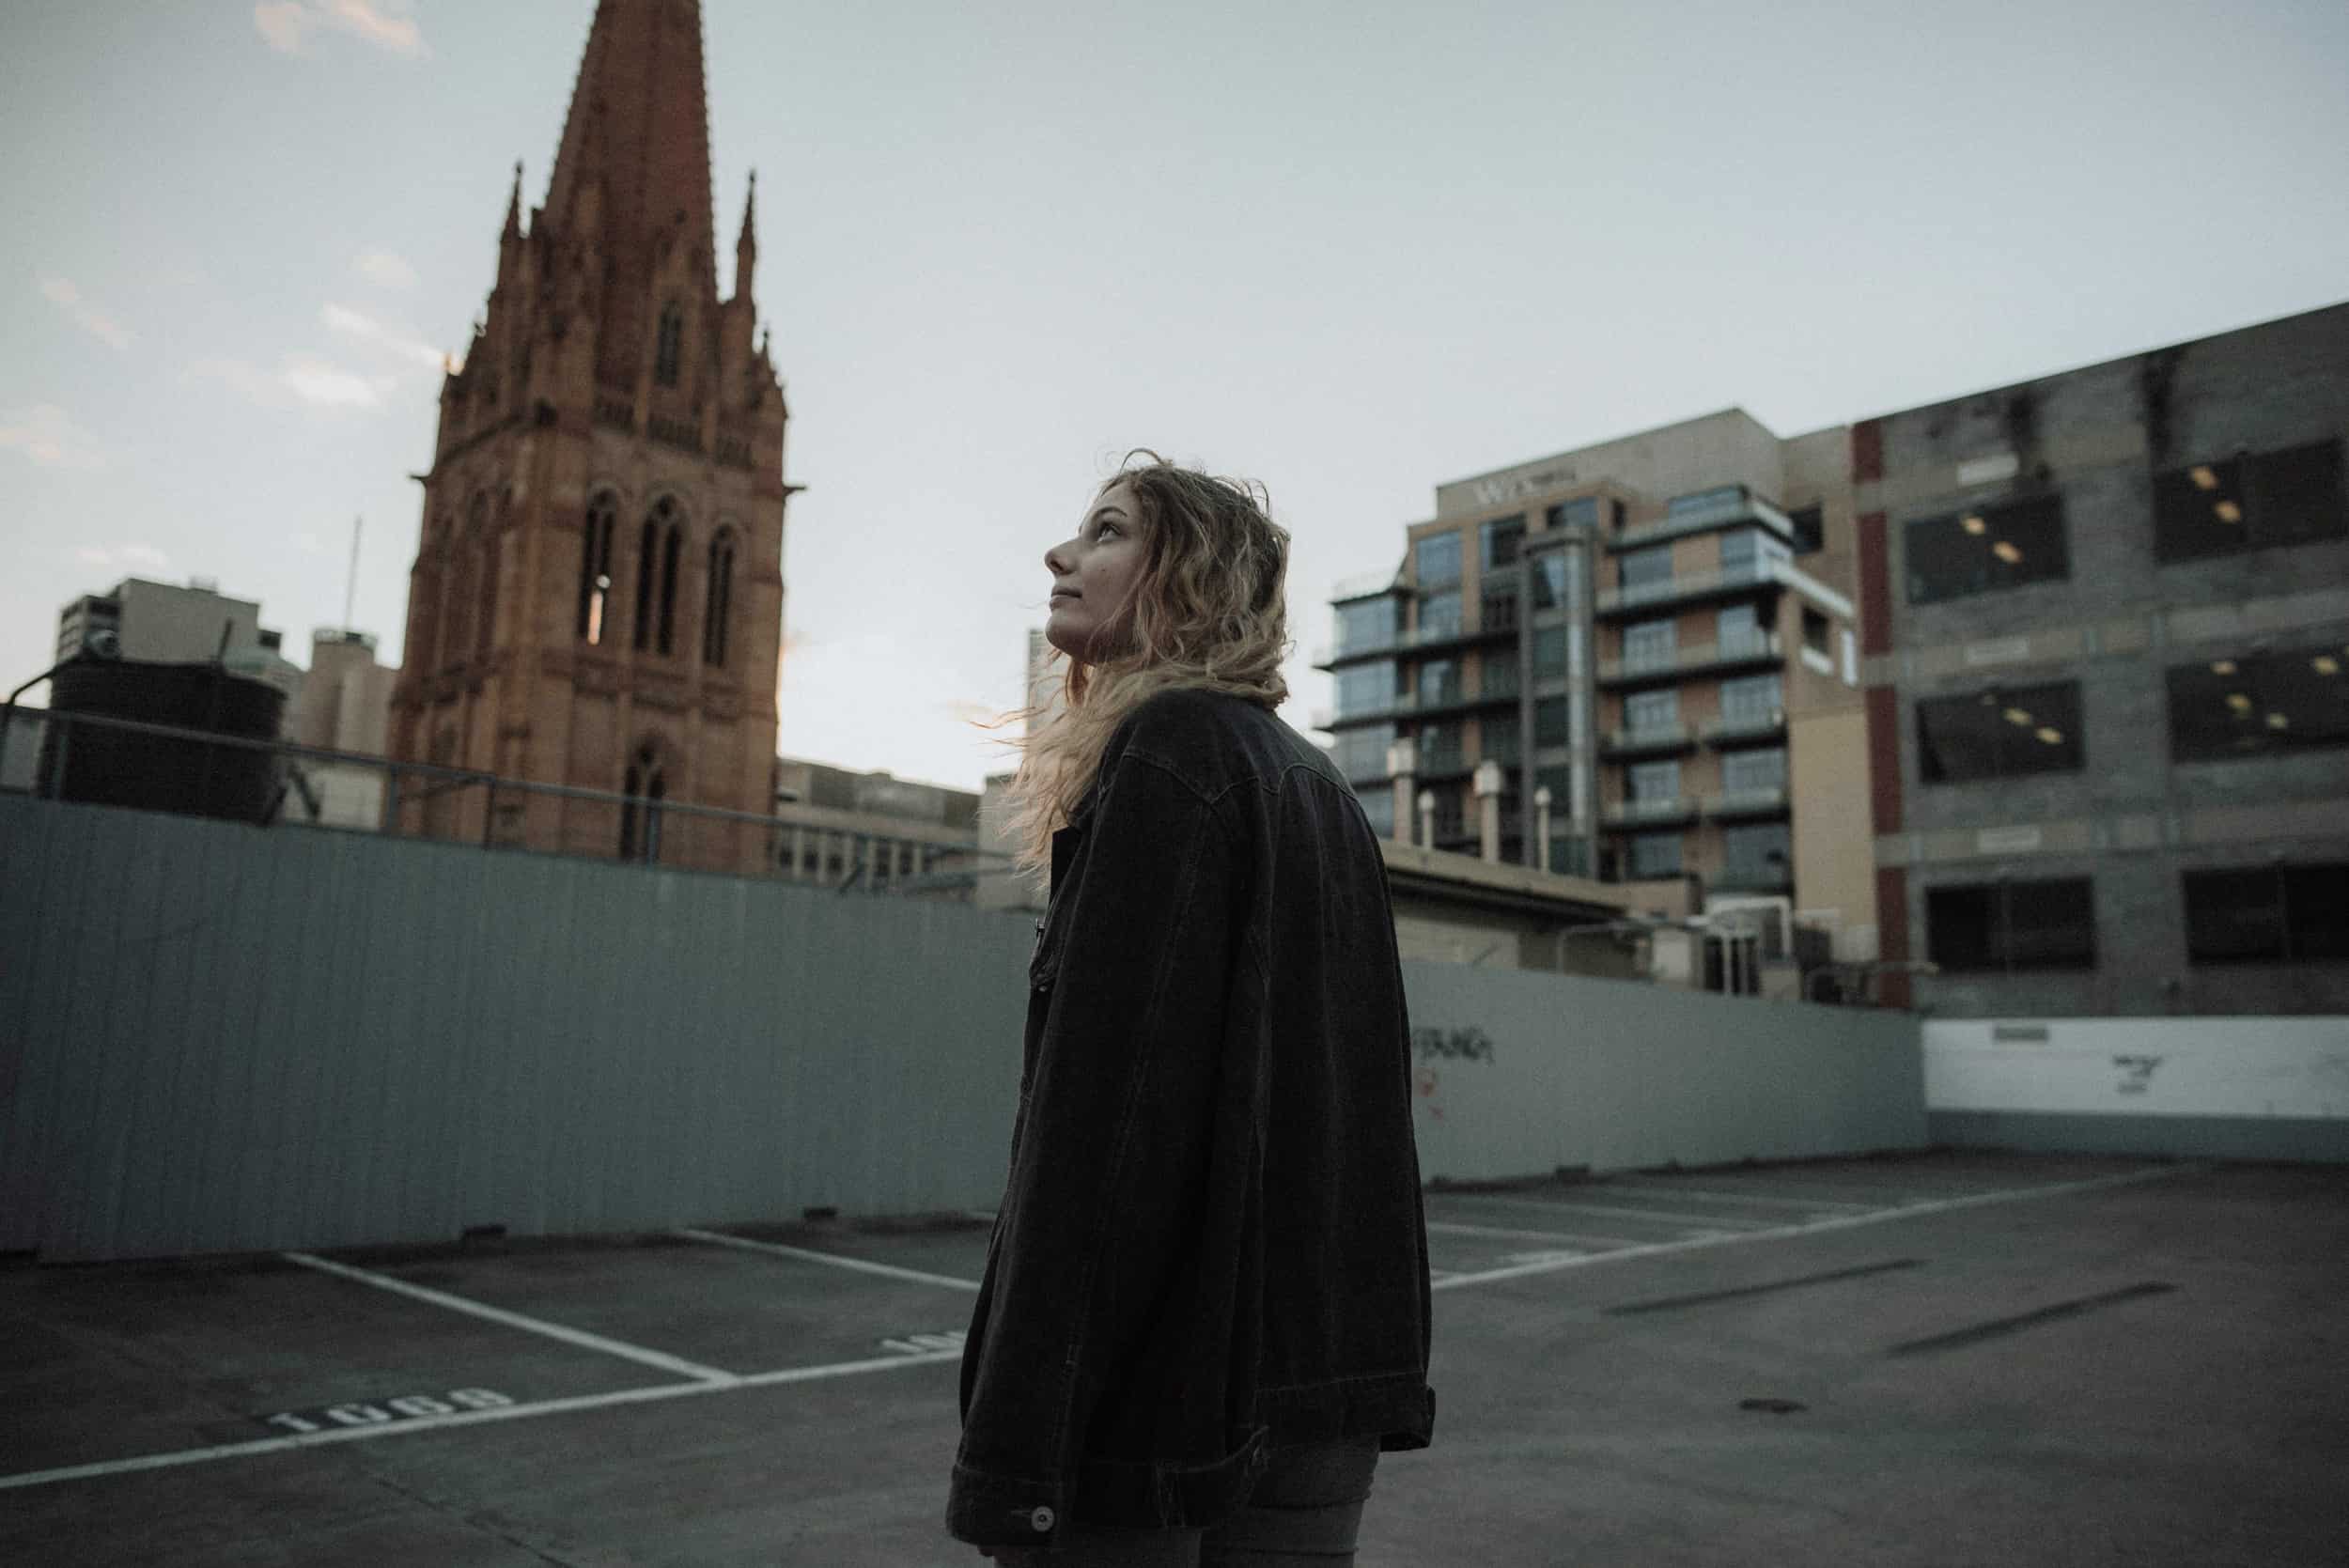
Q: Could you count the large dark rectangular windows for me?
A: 6